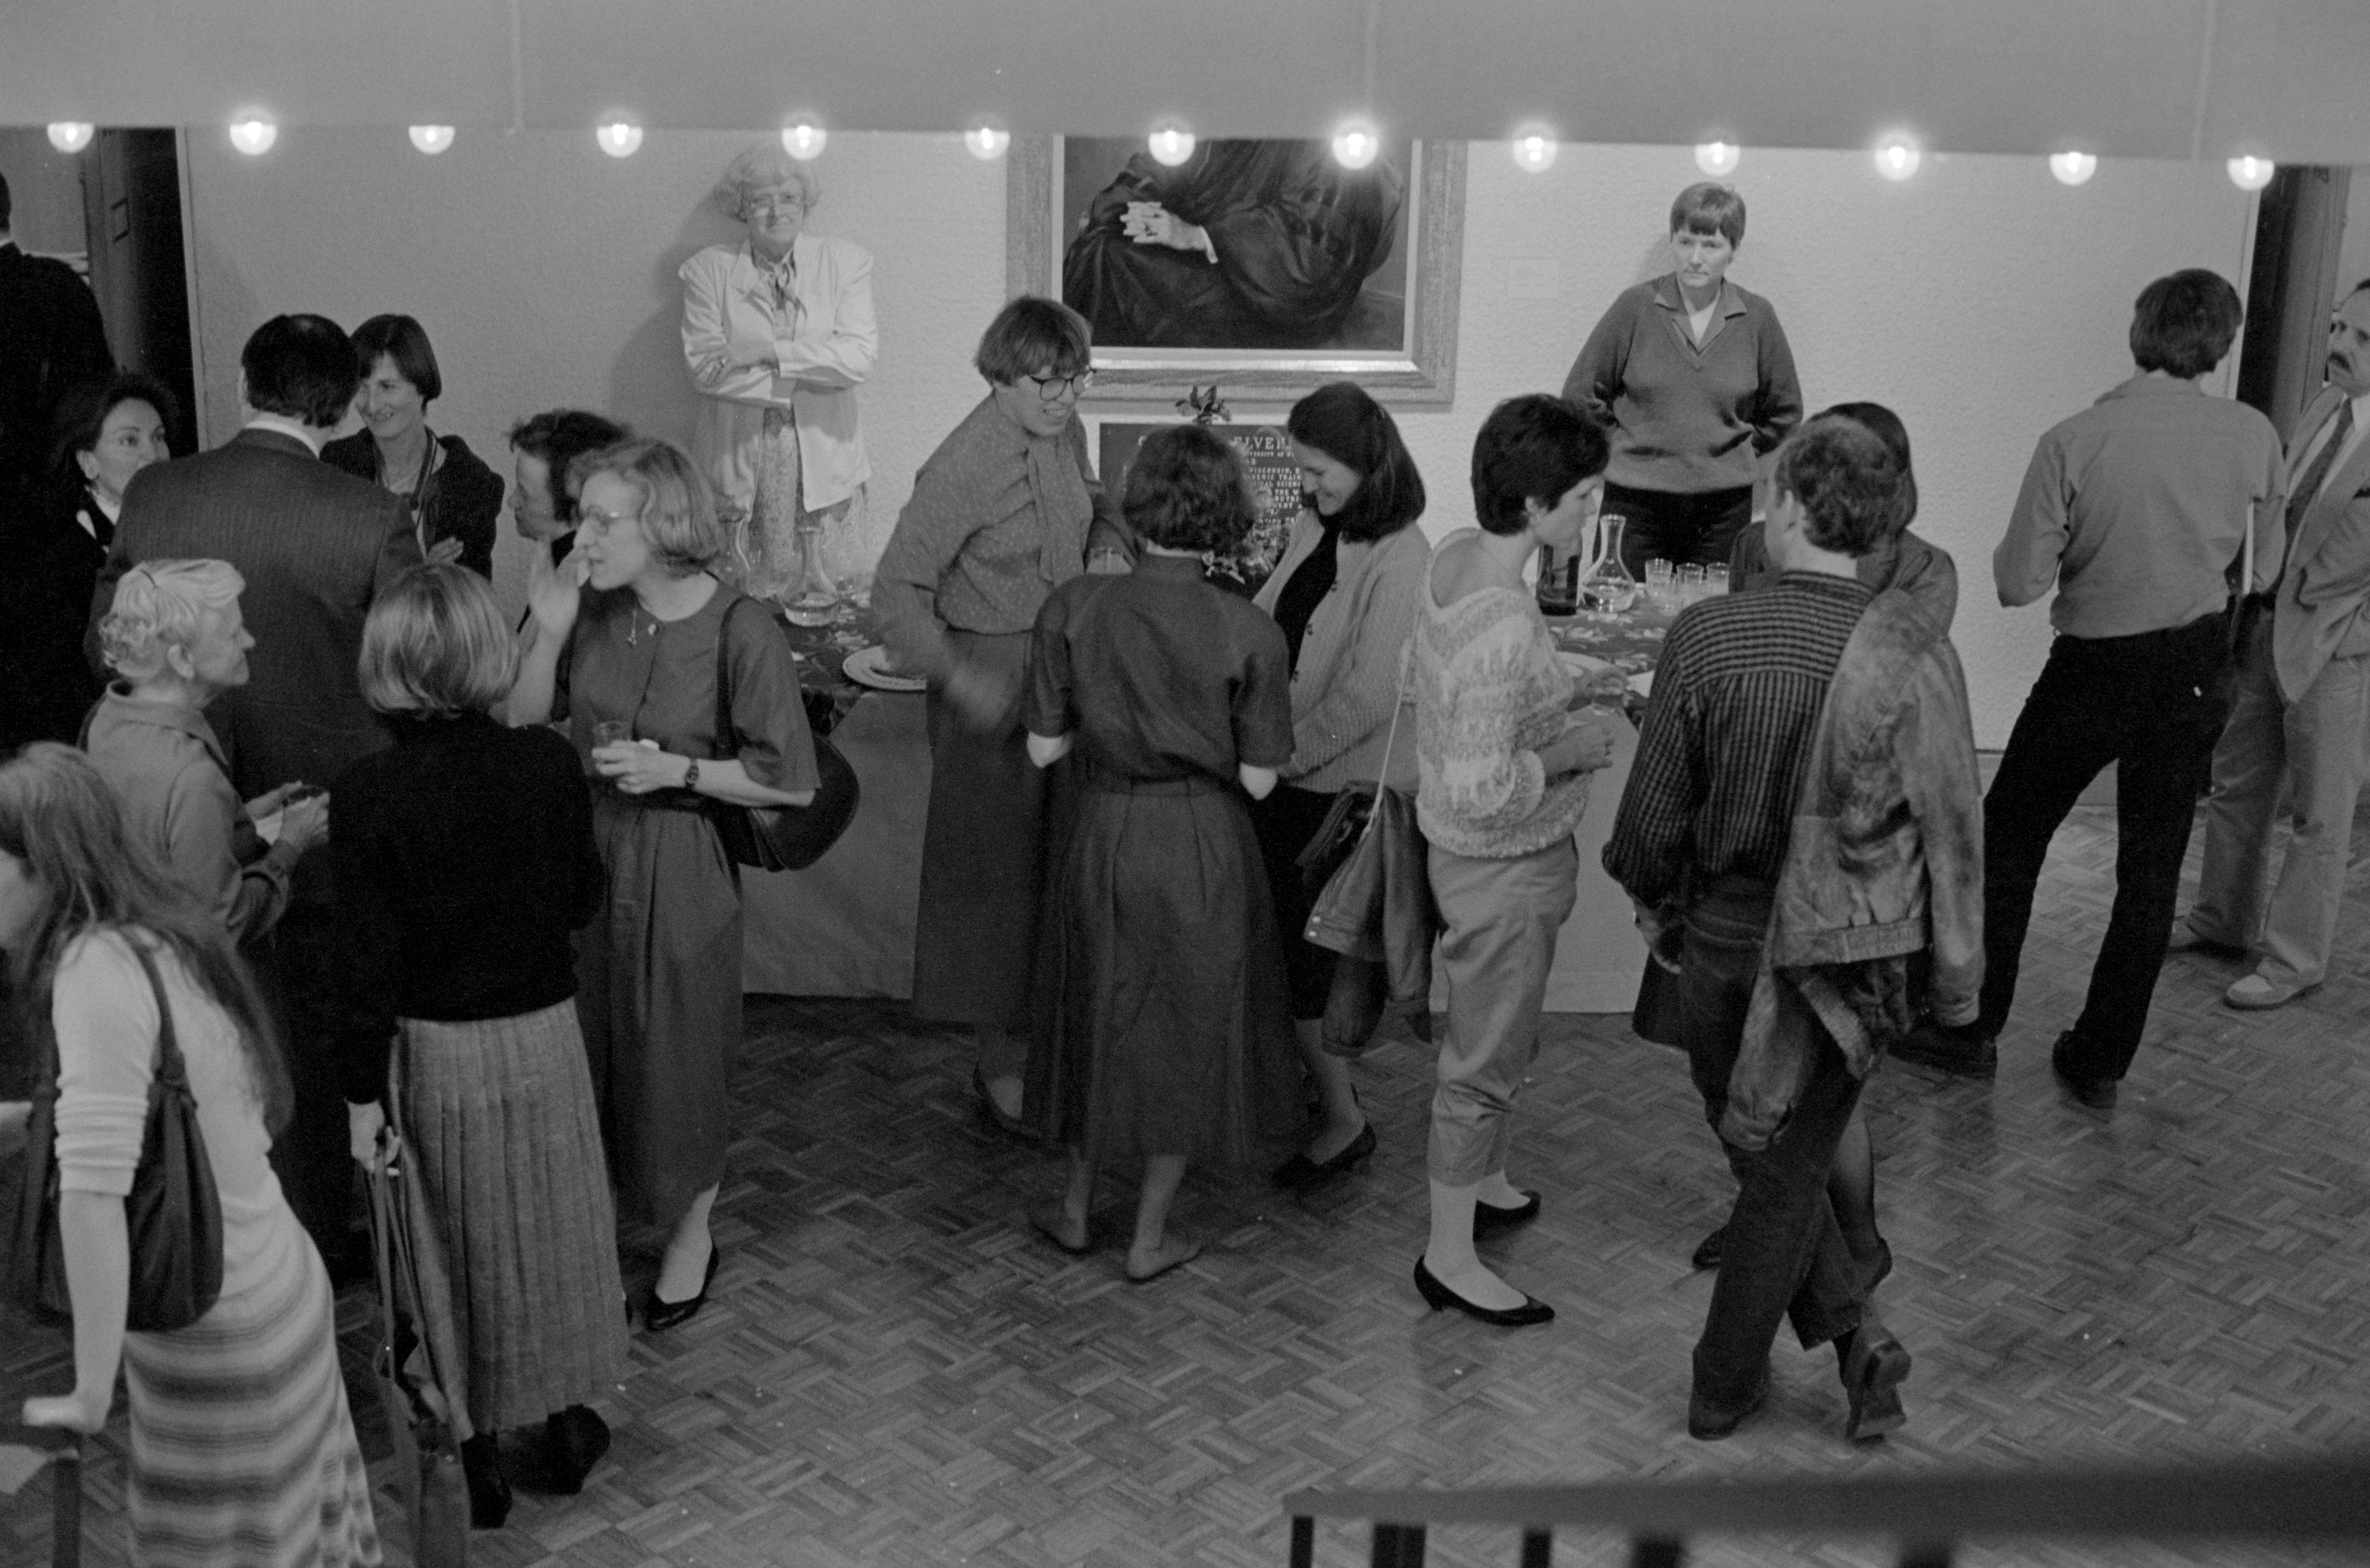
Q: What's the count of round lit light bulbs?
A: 13